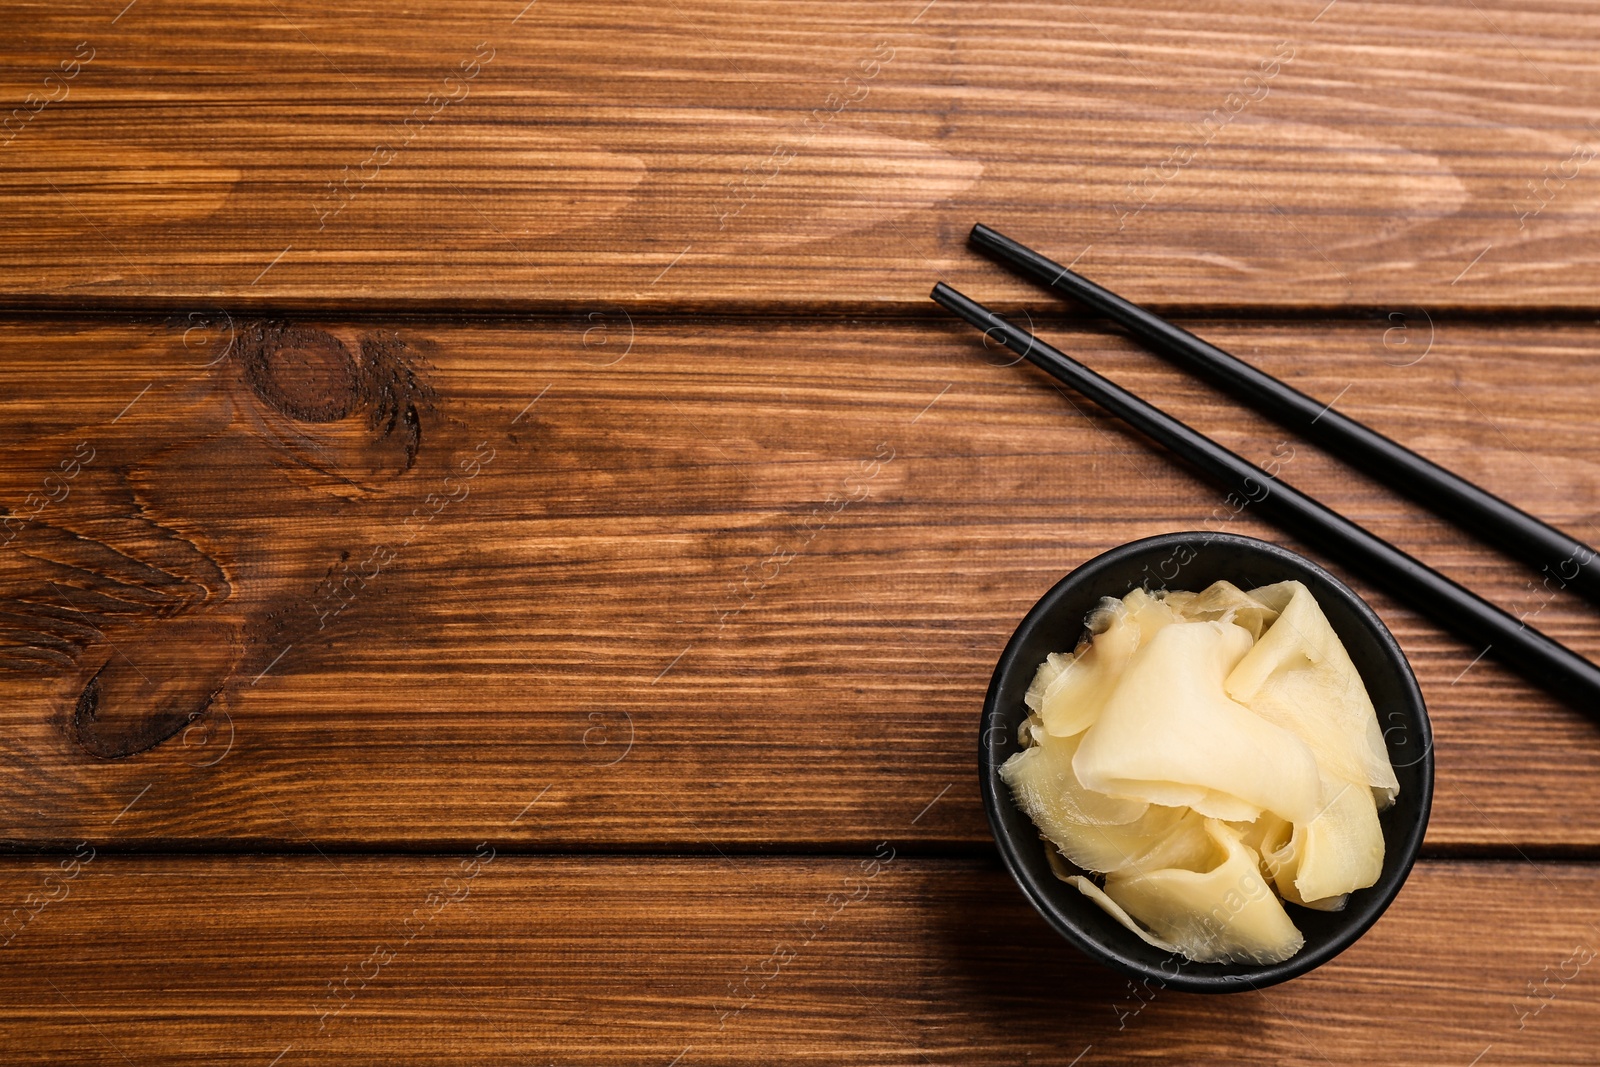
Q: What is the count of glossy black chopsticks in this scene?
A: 2